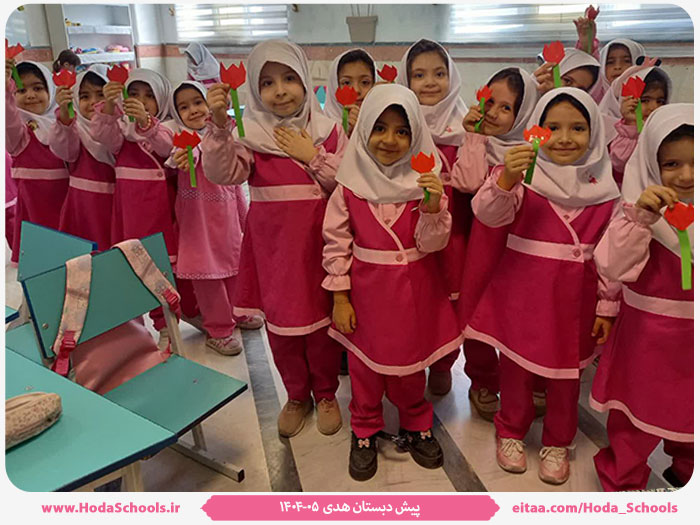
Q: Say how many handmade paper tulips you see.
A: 14